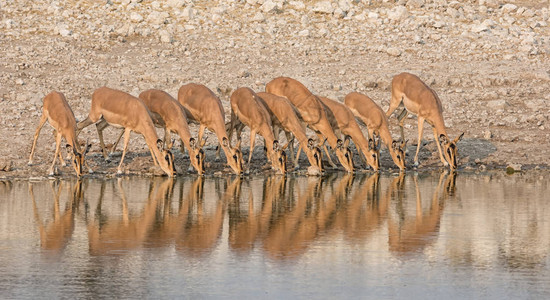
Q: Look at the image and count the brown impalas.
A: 10